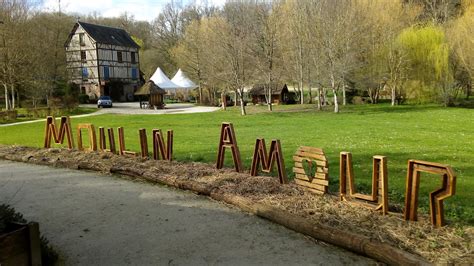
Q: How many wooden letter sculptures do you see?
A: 11